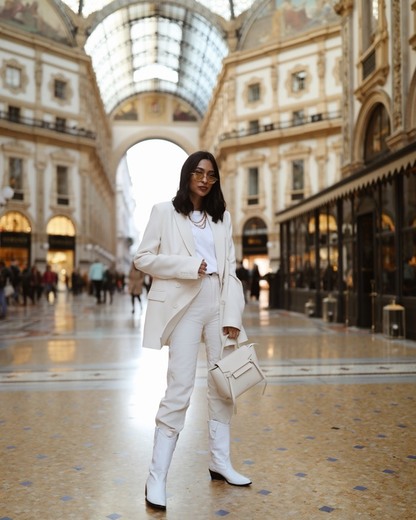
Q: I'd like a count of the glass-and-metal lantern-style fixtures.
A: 3